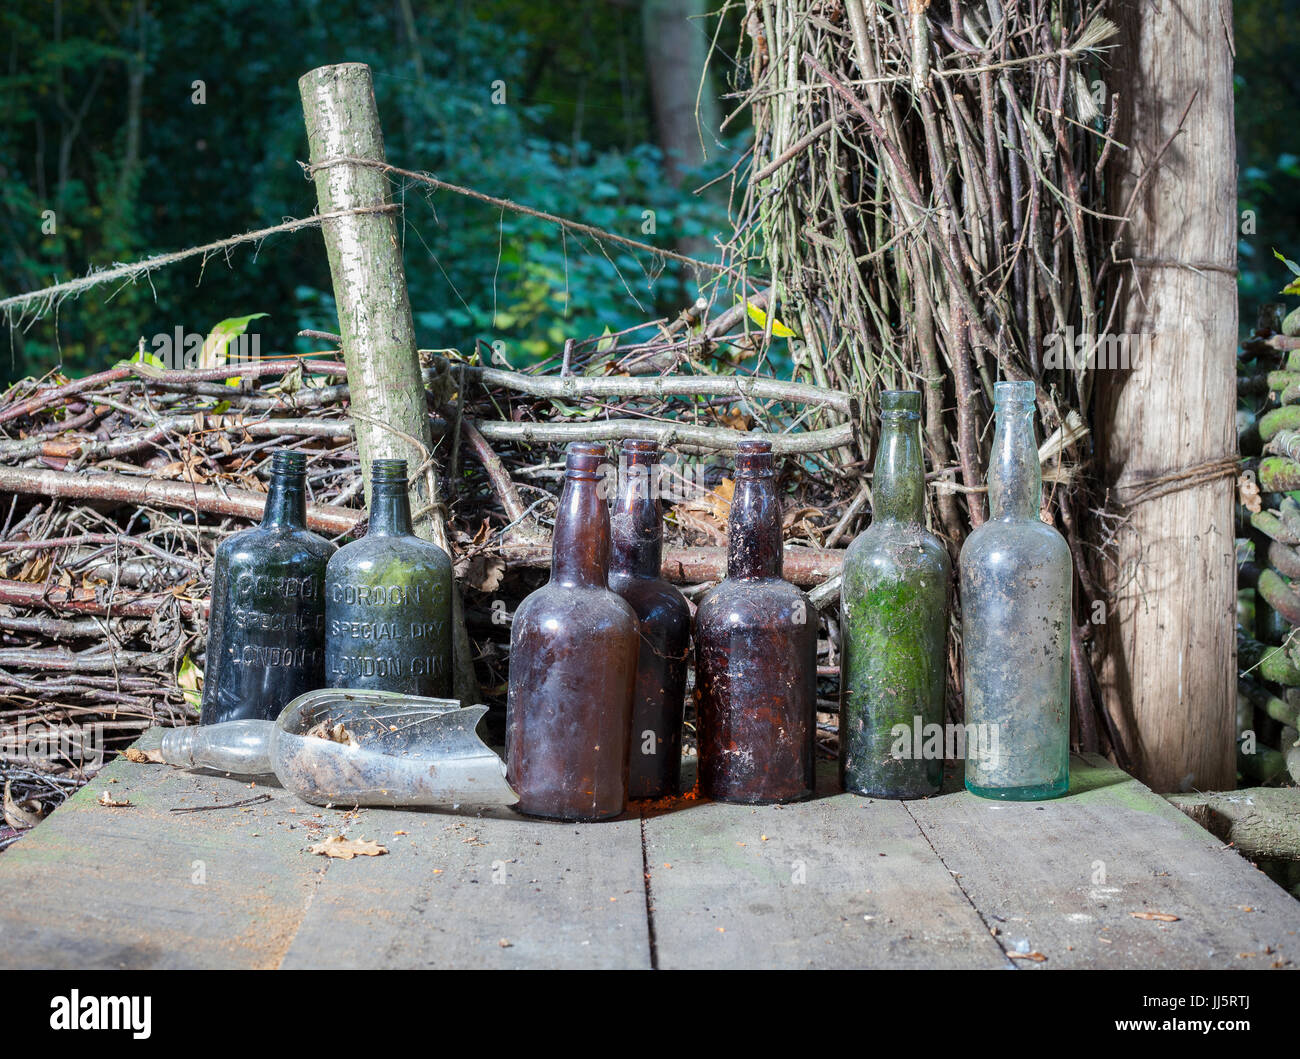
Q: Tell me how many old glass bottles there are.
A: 8